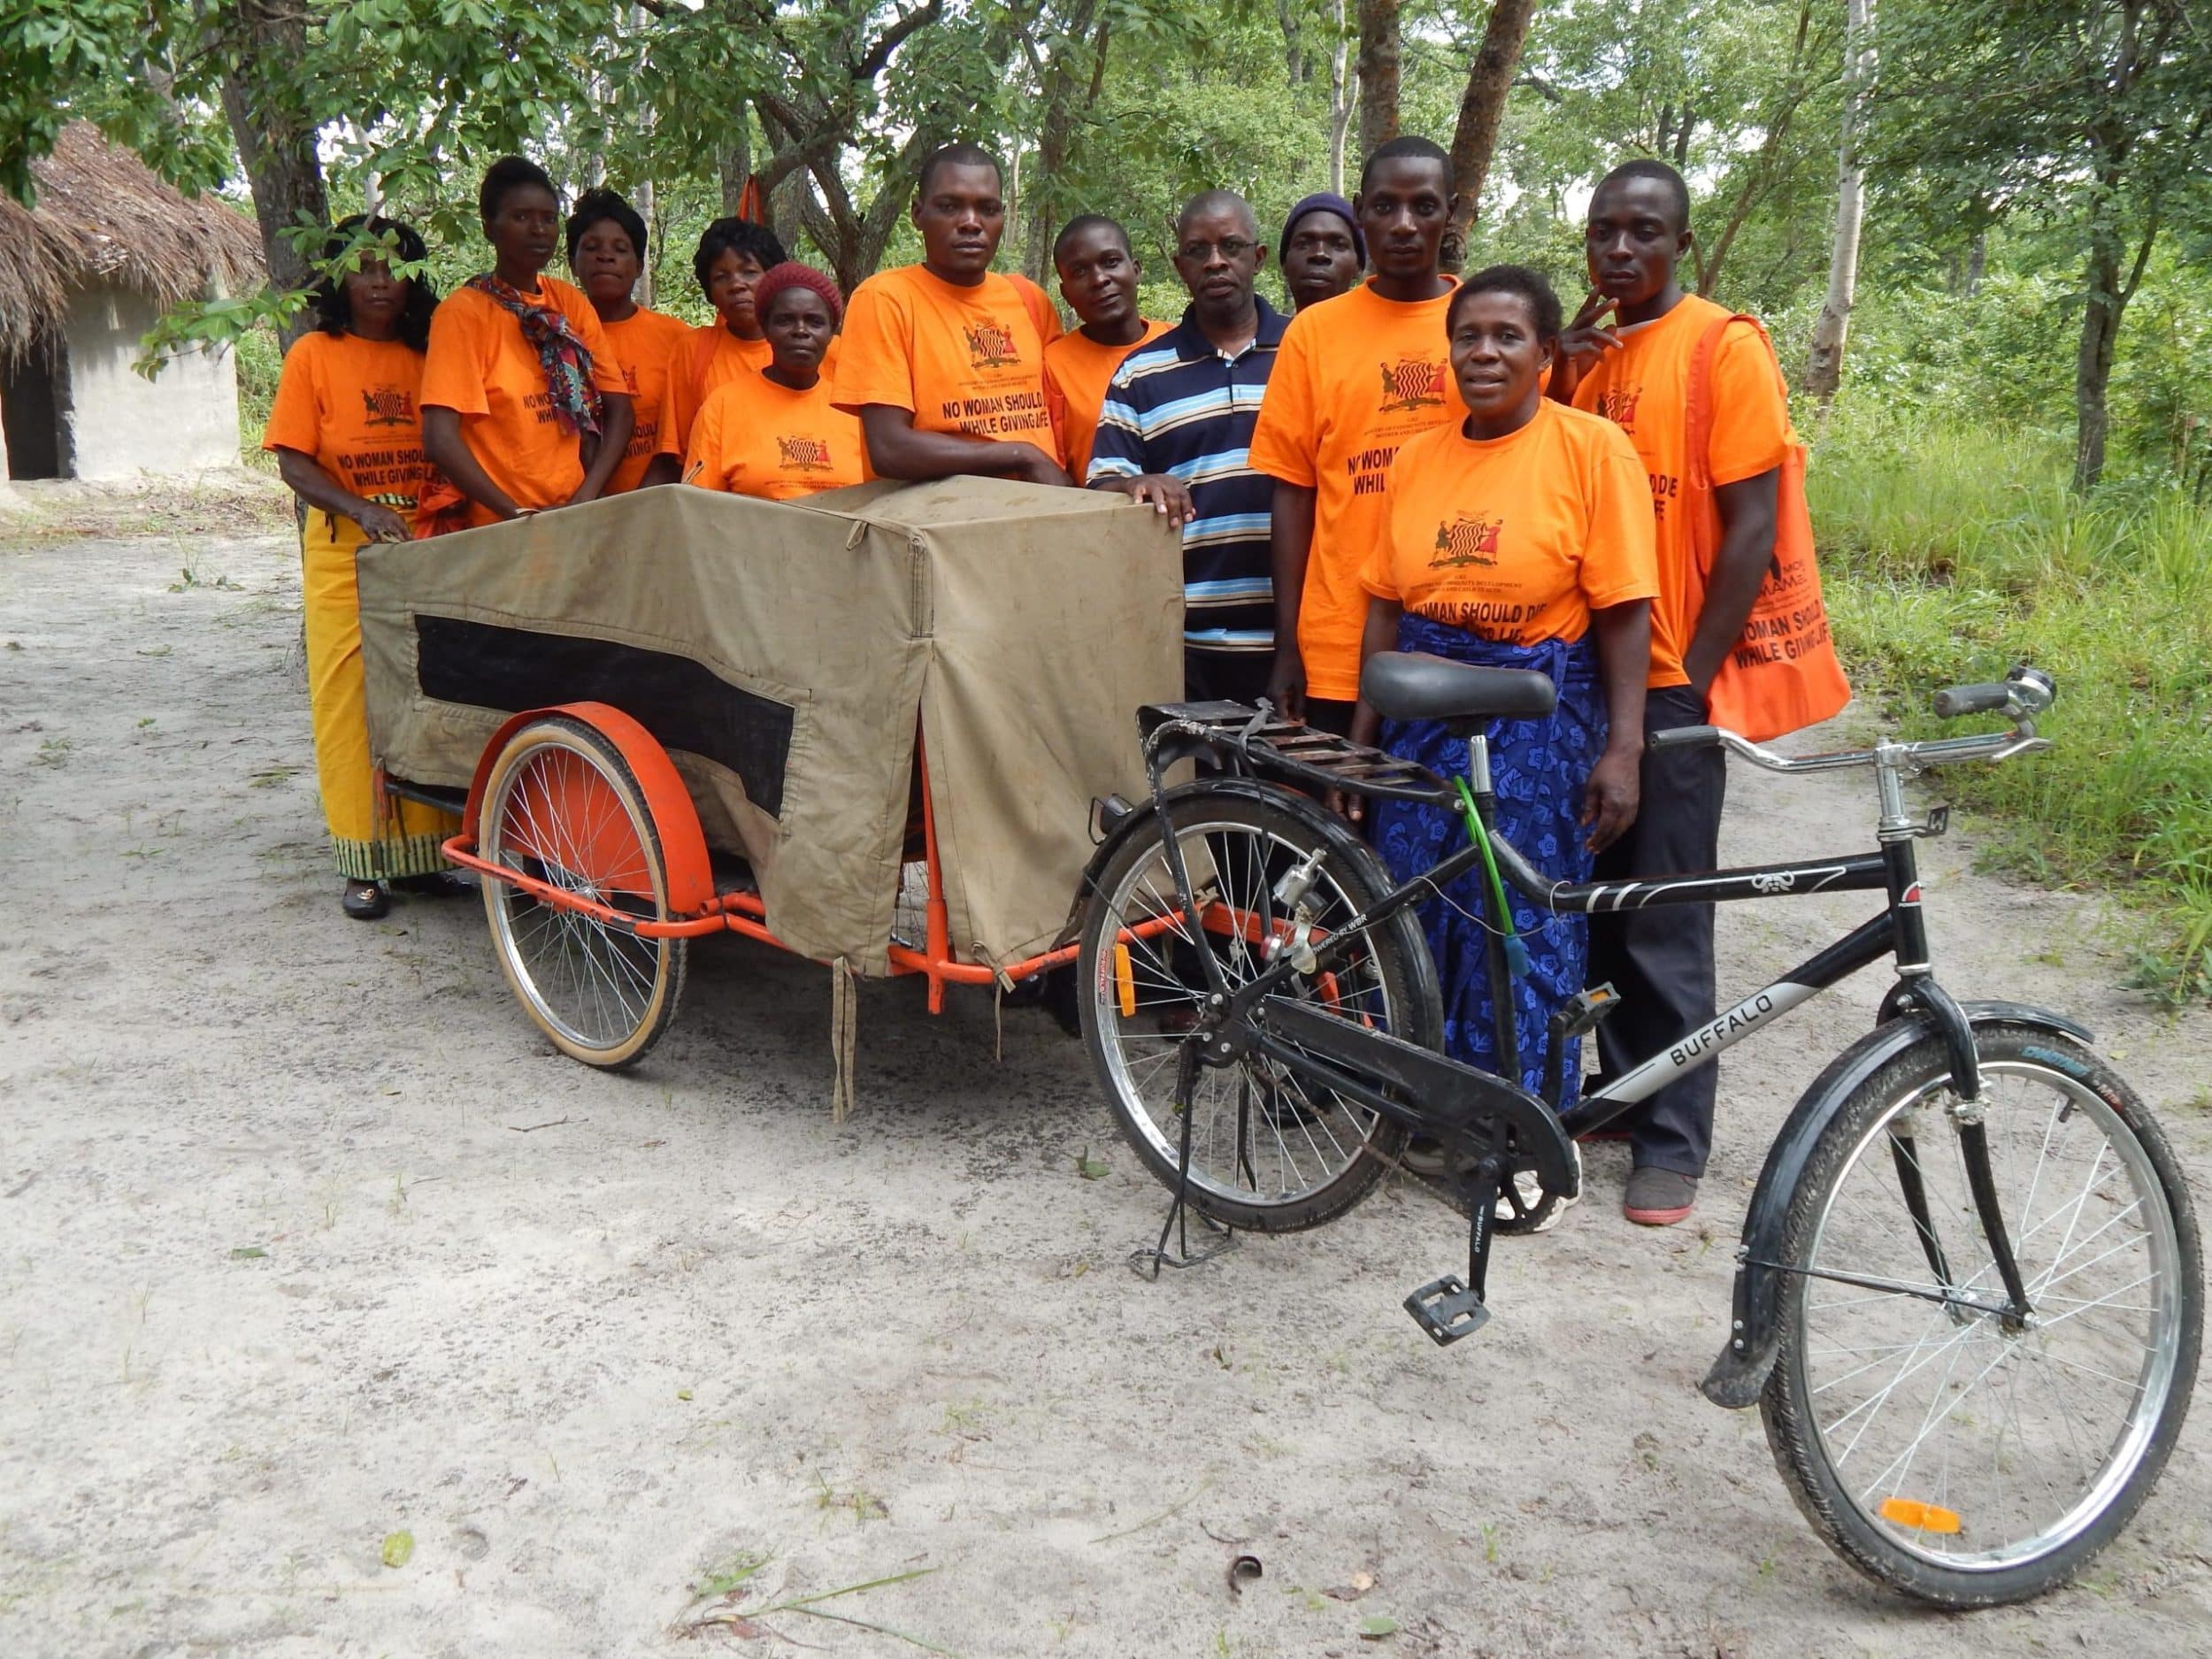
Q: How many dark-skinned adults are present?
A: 12